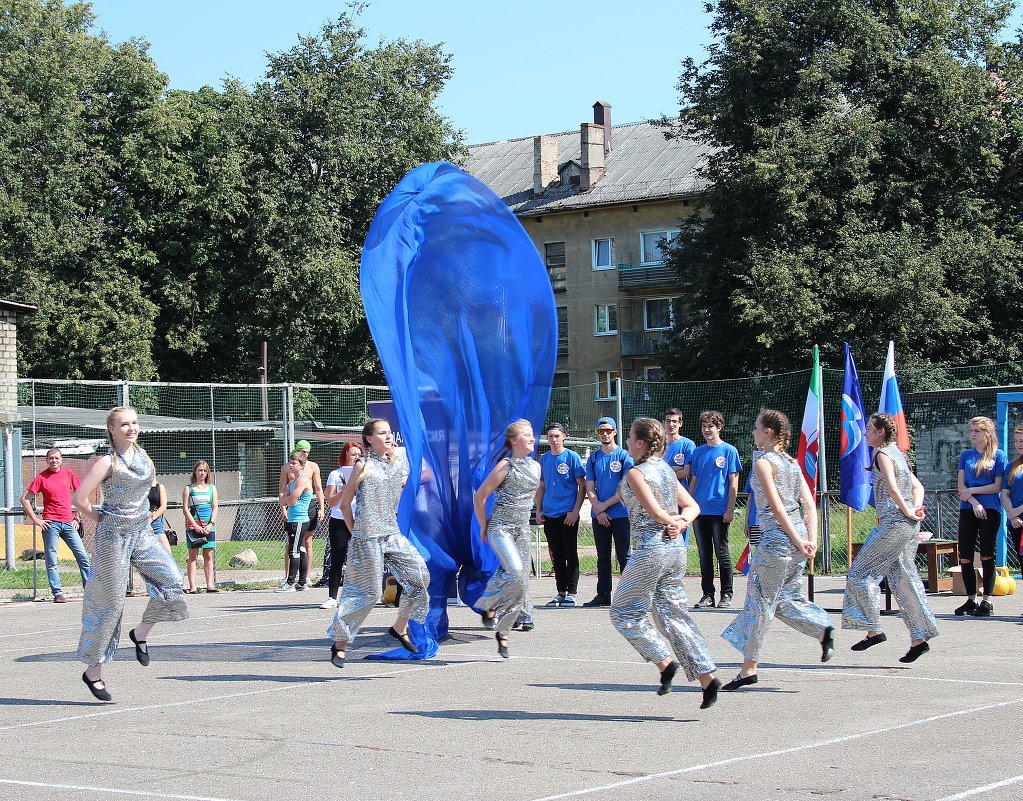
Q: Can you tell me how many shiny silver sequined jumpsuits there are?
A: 6